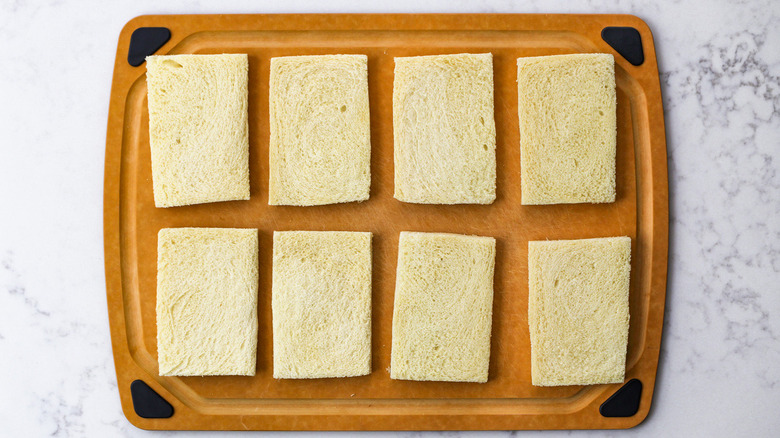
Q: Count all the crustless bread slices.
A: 8